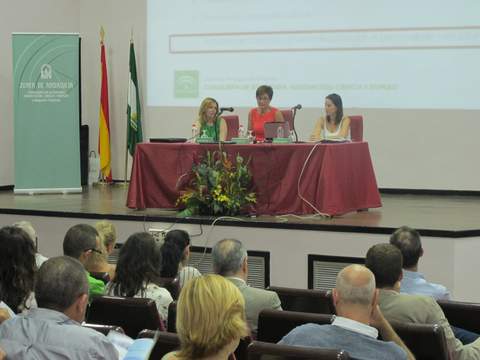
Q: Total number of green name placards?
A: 3